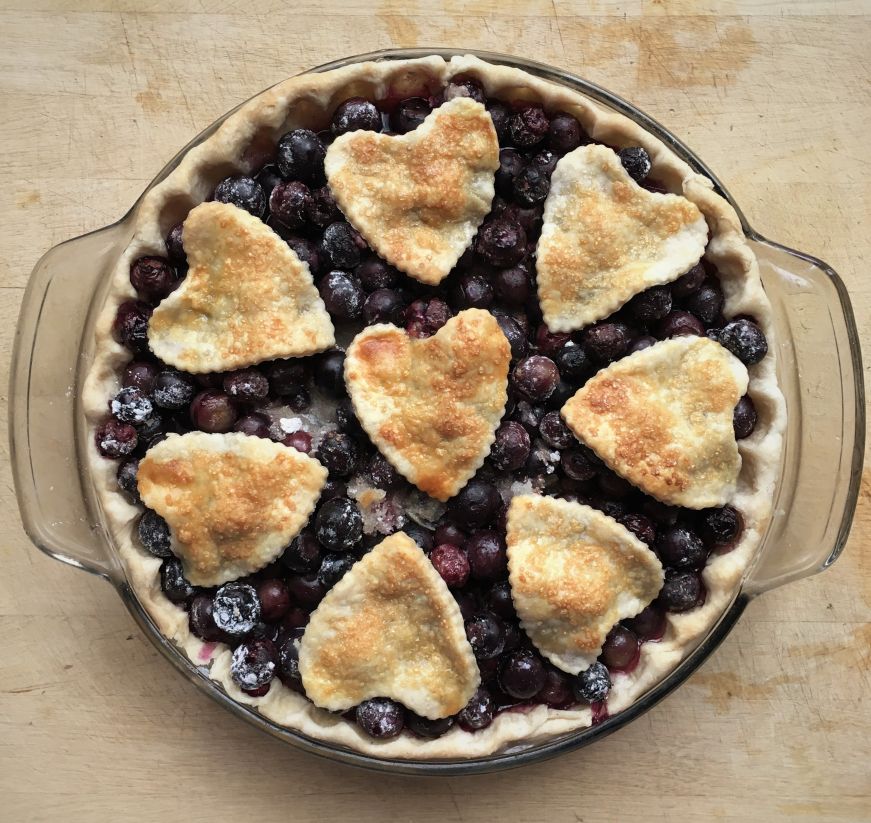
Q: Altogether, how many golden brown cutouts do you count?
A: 8